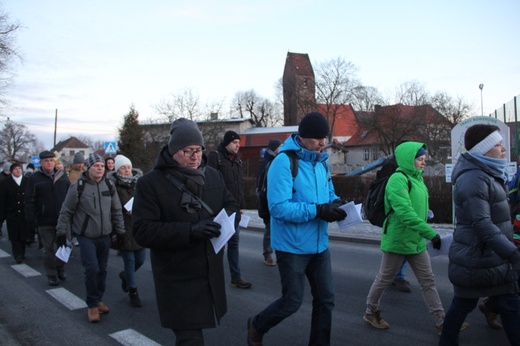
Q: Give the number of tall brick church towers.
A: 1